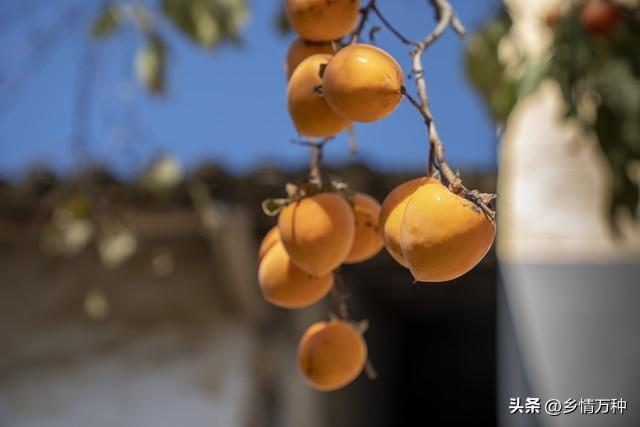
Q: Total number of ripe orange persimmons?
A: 11